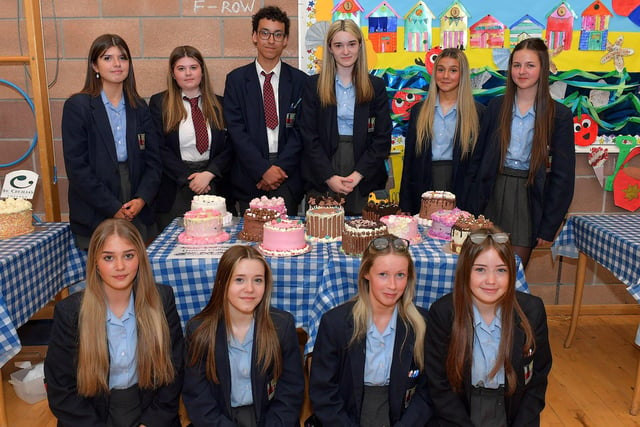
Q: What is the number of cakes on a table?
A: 13